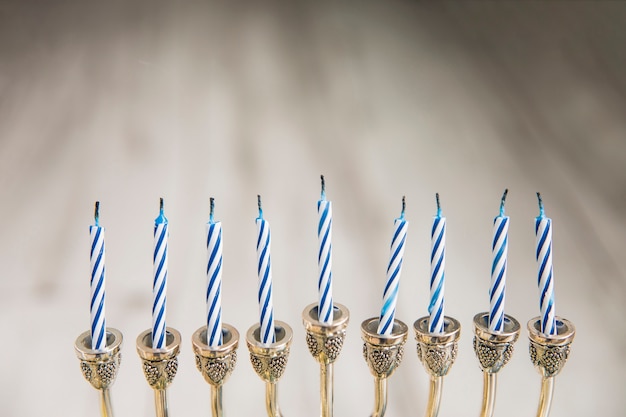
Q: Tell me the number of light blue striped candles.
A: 9